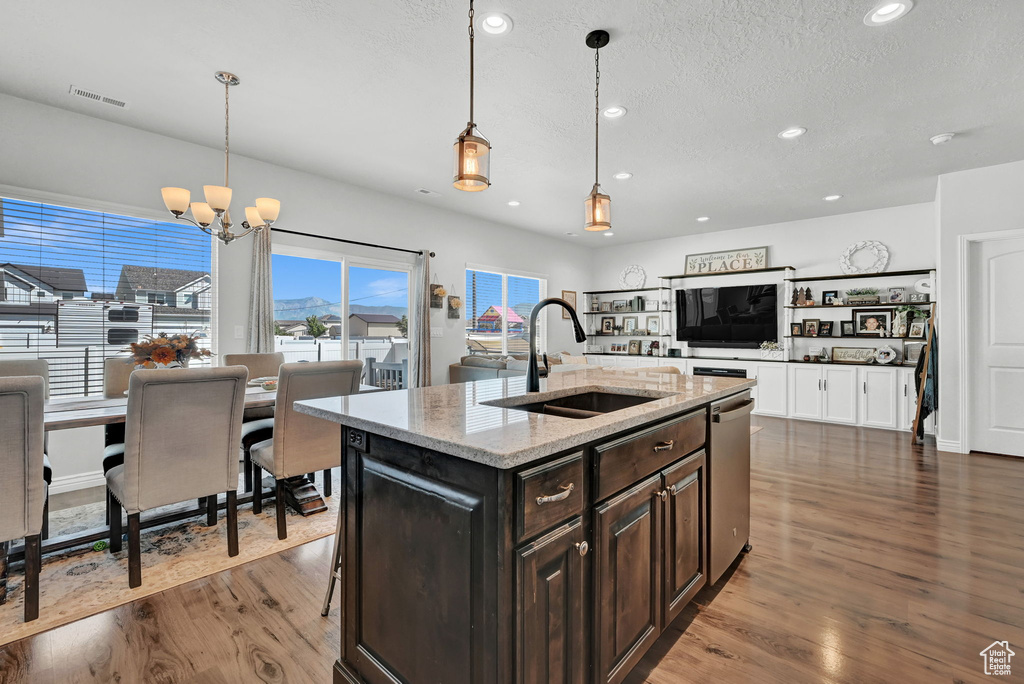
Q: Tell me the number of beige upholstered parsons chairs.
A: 6